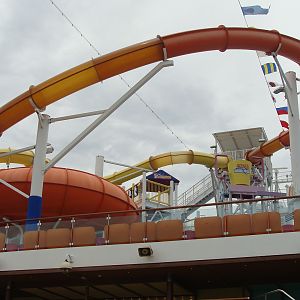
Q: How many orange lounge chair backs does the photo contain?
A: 11